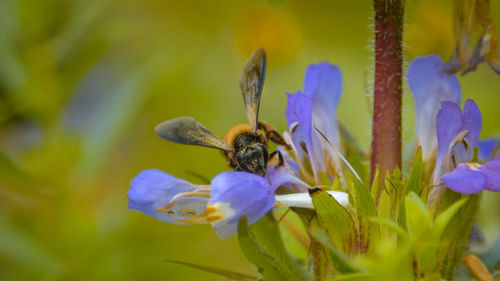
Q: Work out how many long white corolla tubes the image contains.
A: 1